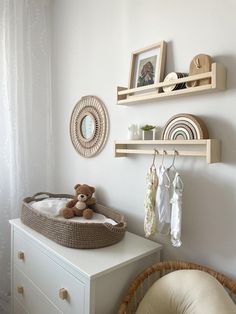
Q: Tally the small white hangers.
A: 3